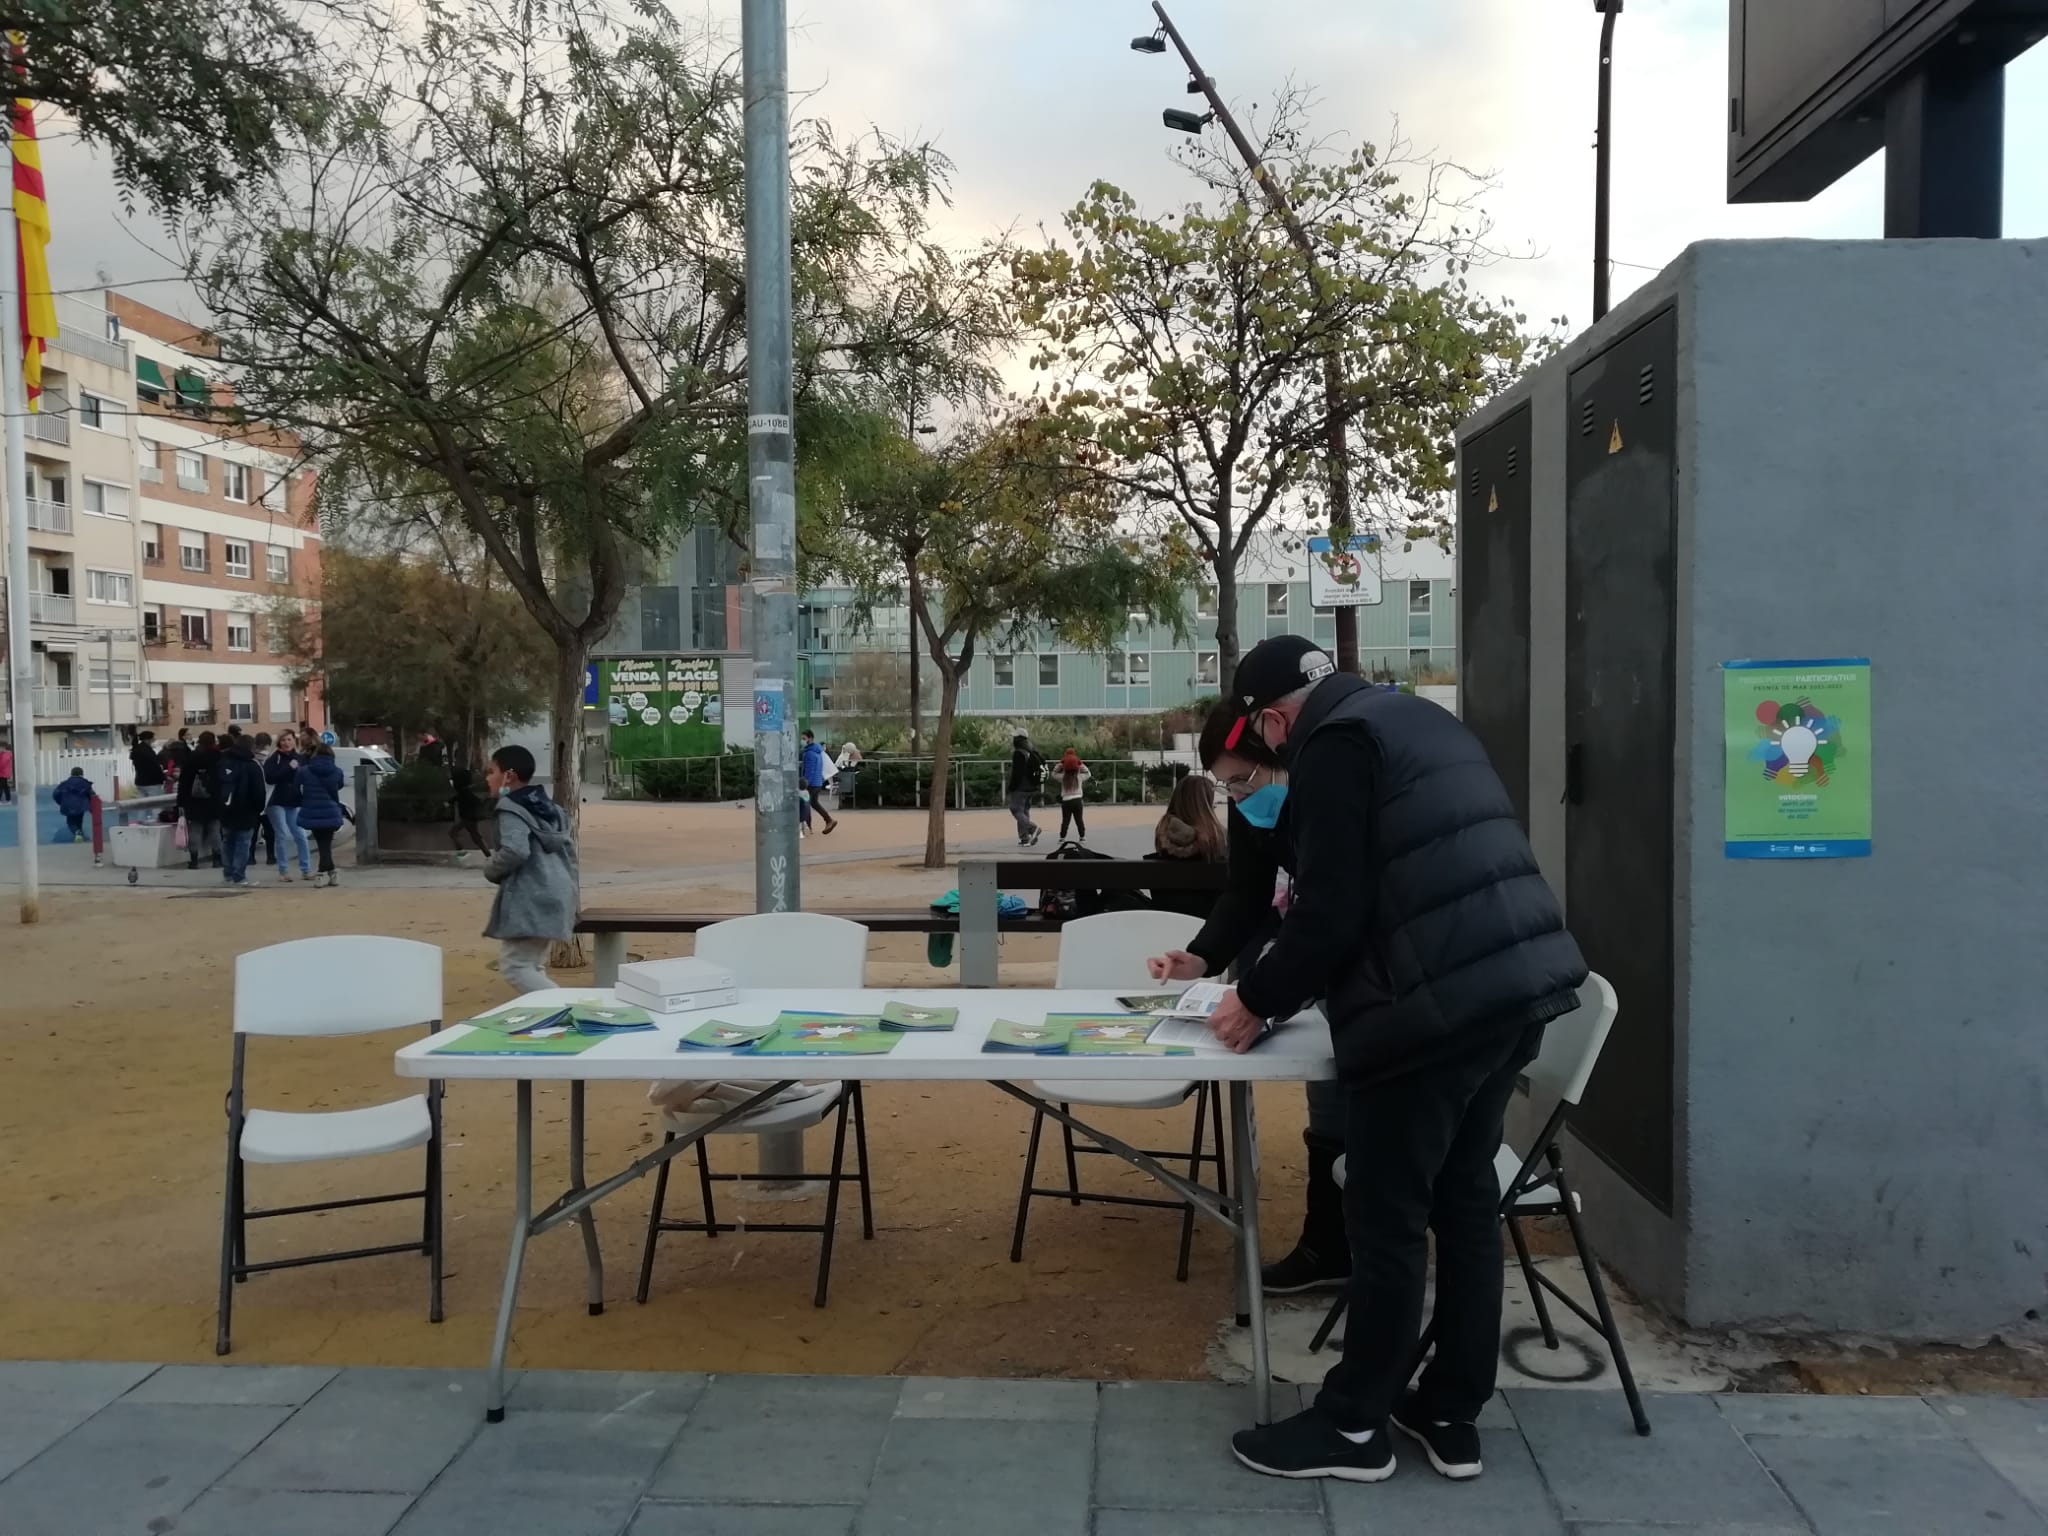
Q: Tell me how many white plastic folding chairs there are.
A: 4